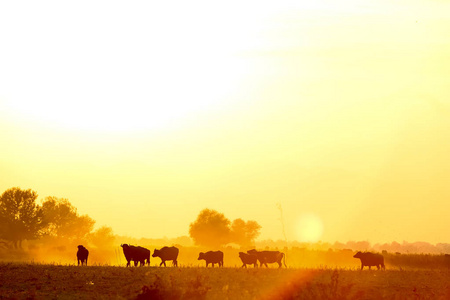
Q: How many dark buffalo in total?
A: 7